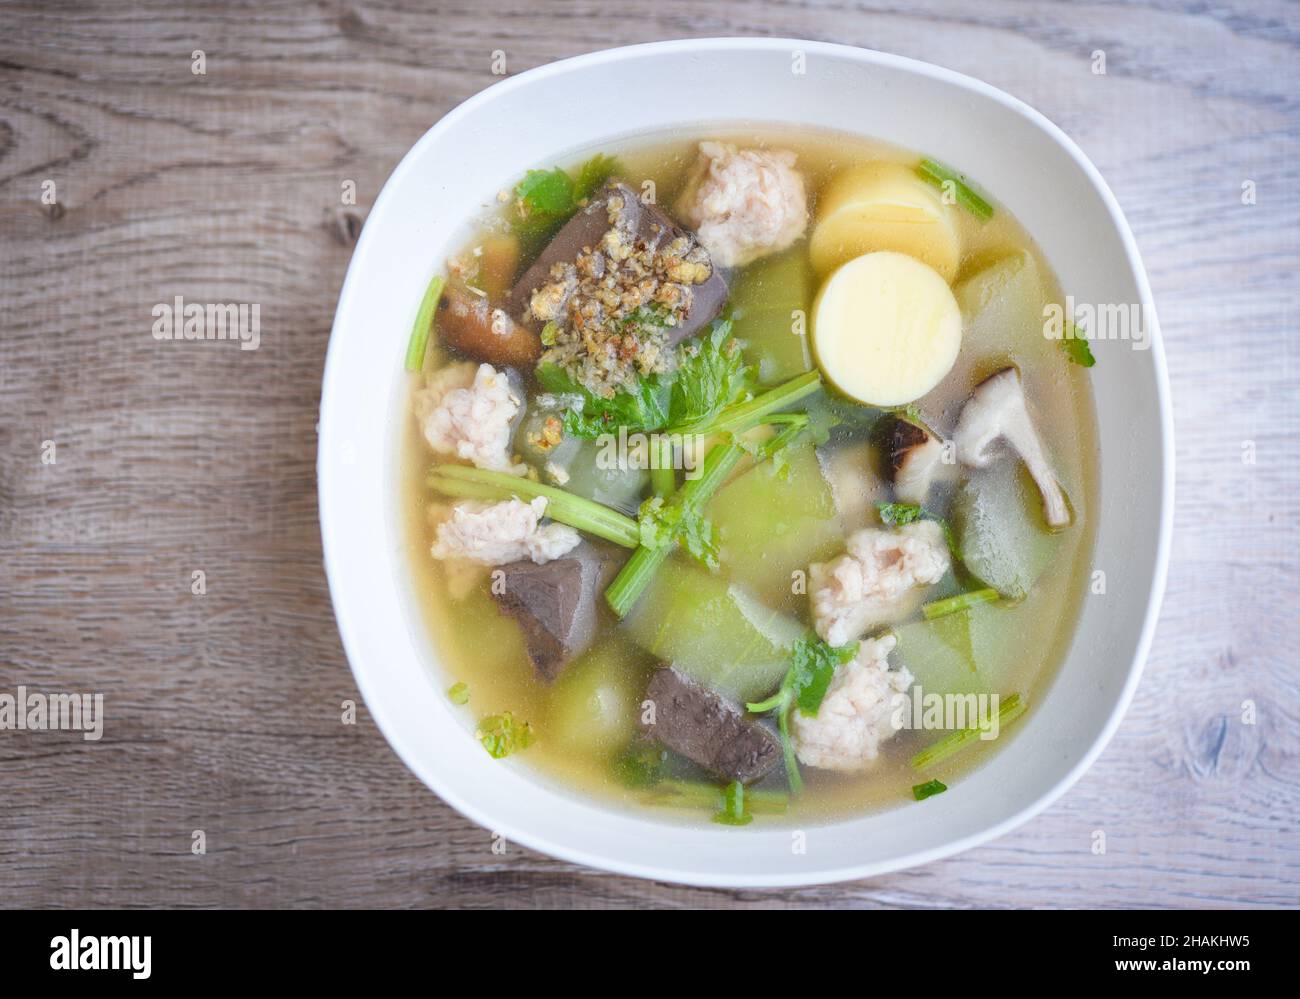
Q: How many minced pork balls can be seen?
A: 5